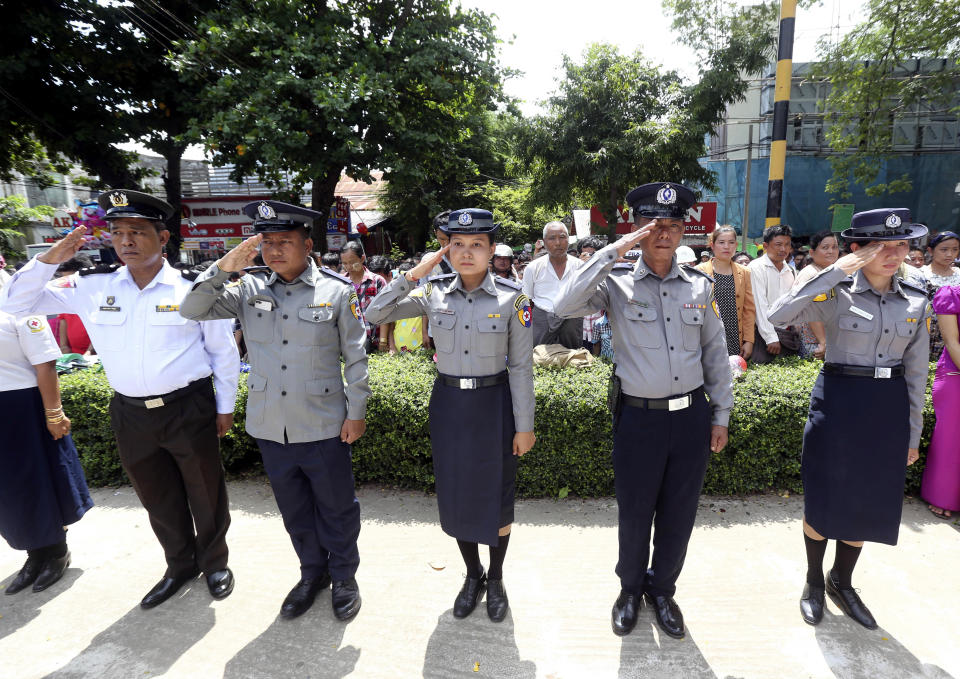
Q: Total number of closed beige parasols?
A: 0